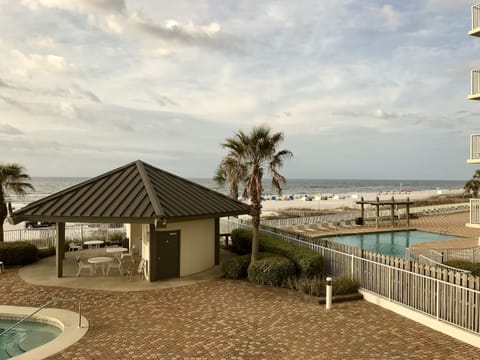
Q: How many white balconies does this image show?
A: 4